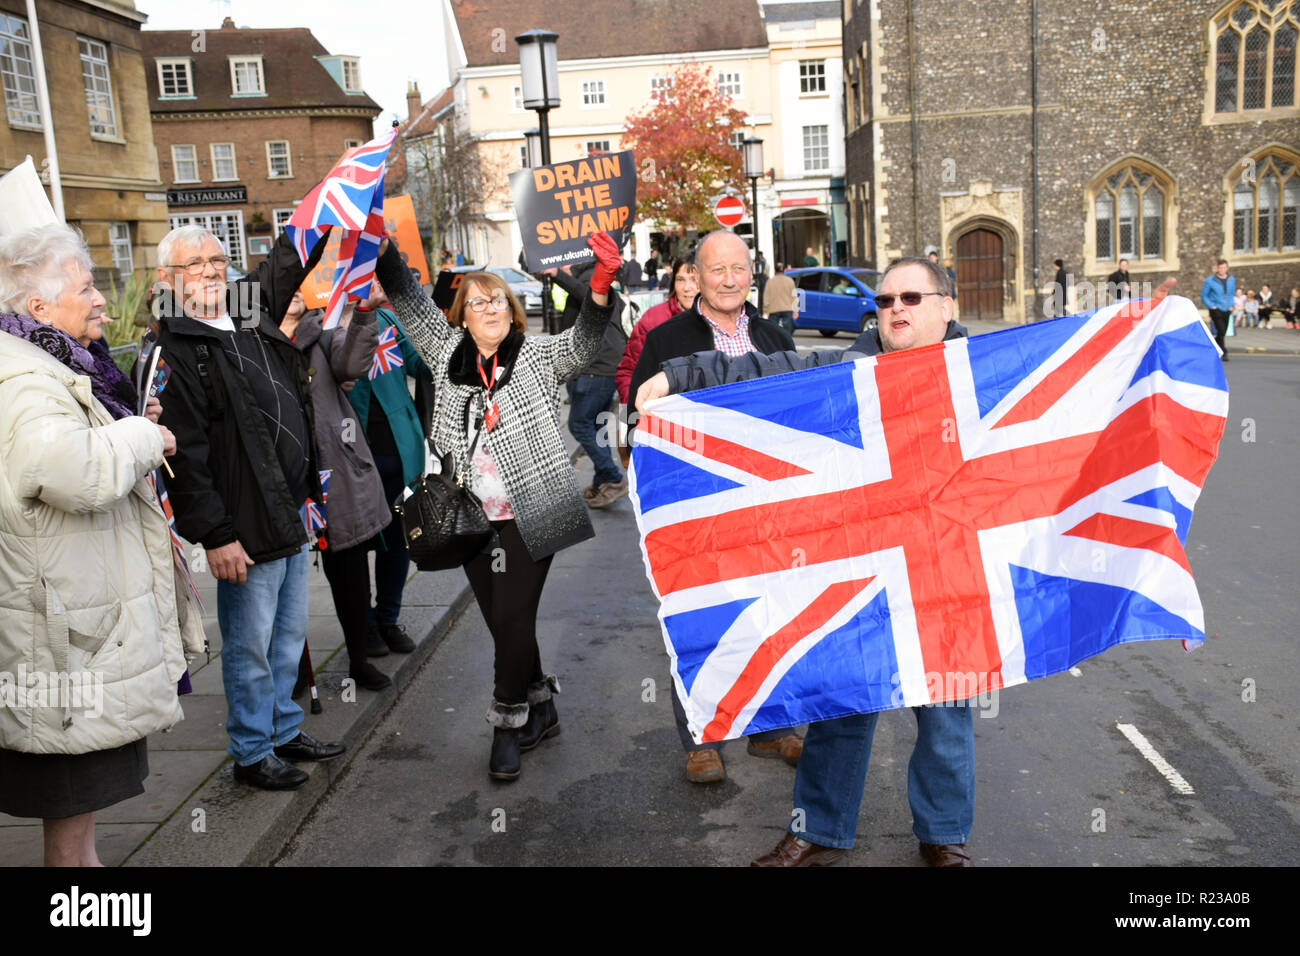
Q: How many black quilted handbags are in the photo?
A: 1